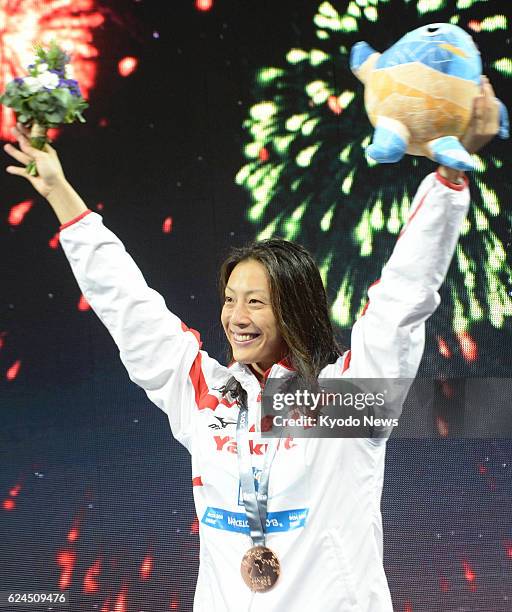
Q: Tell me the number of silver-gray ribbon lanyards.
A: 1